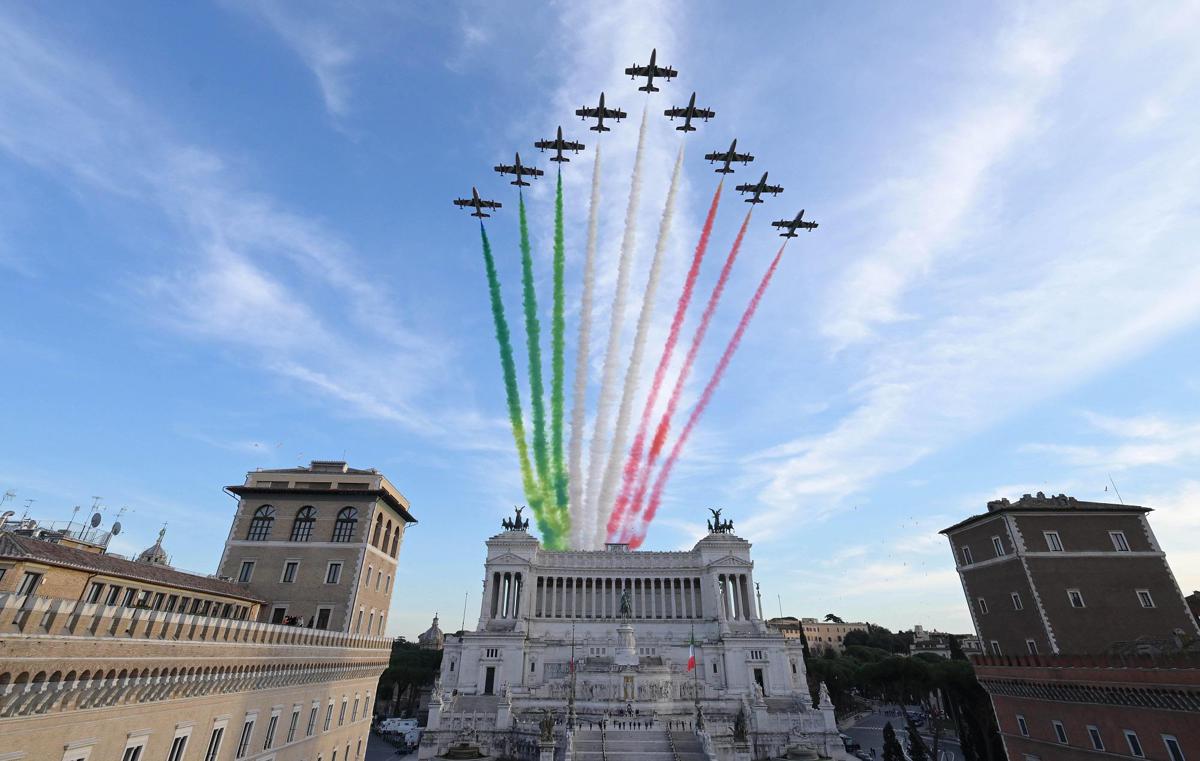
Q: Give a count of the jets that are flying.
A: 9